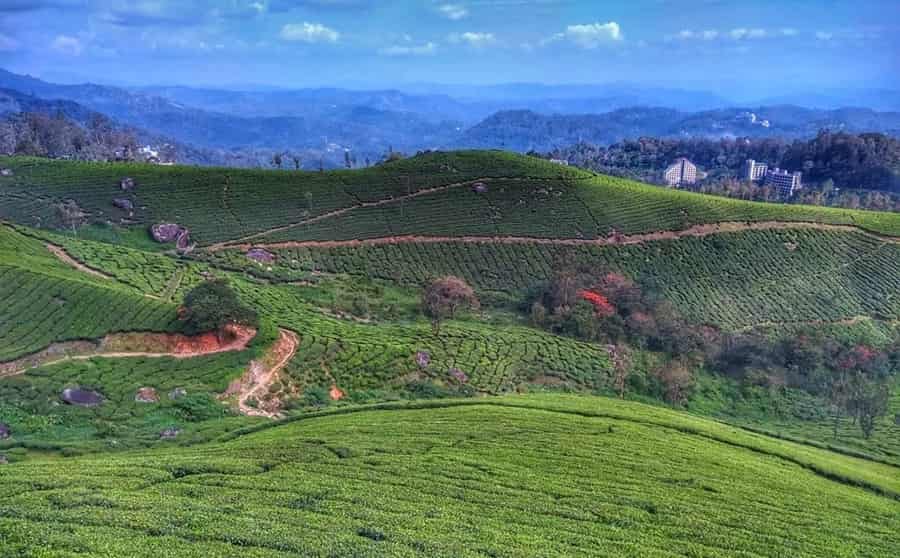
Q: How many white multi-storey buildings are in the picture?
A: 3